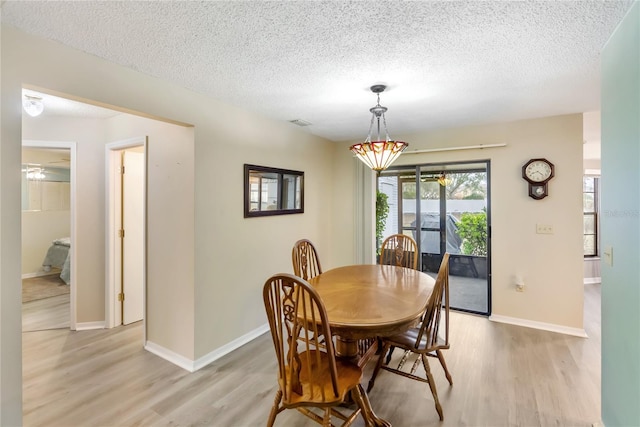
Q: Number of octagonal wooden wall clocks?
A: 1